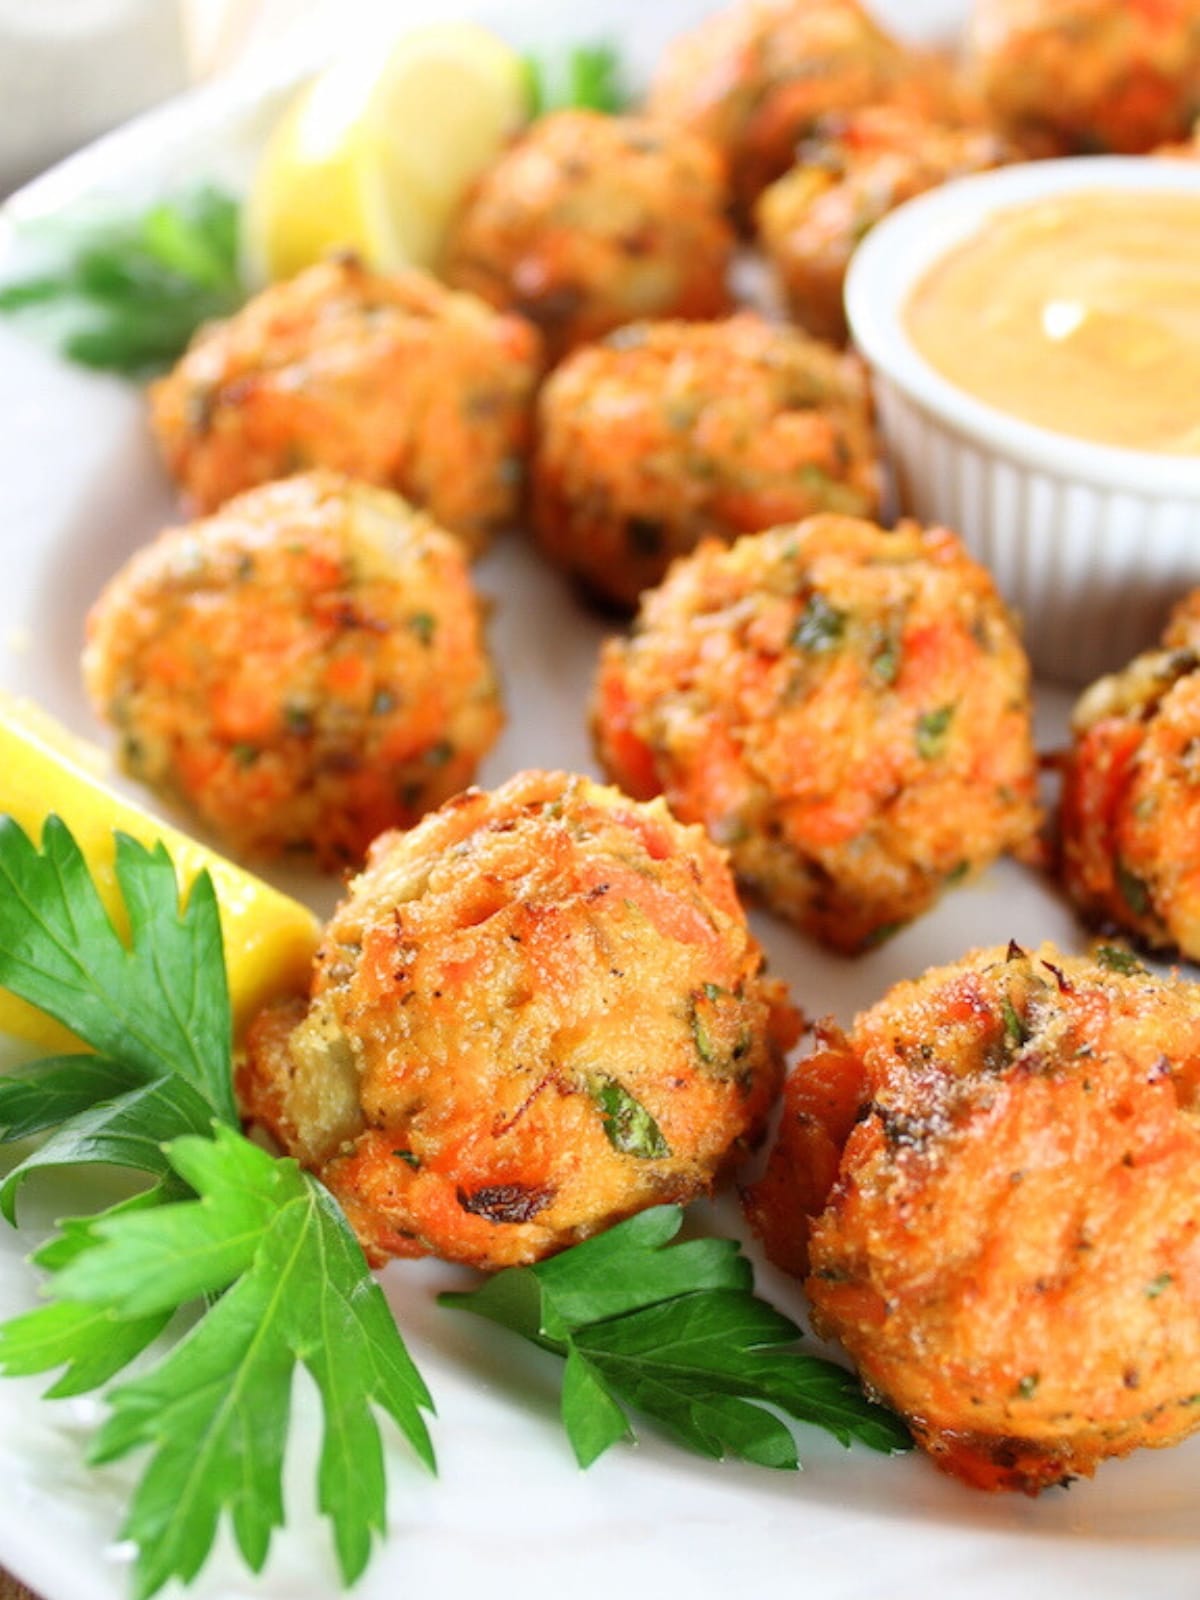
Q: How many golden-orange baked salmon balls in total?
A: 11